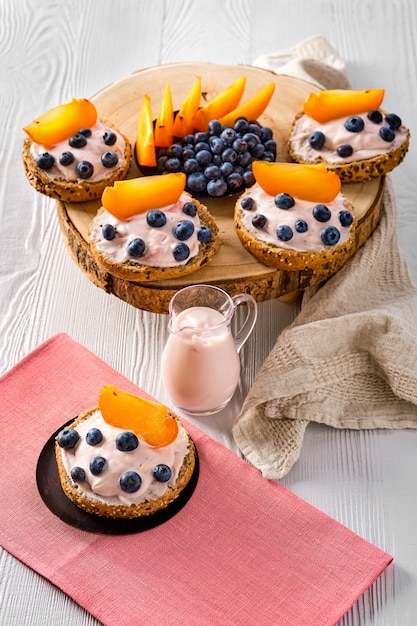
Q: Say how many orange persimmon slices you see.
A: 10